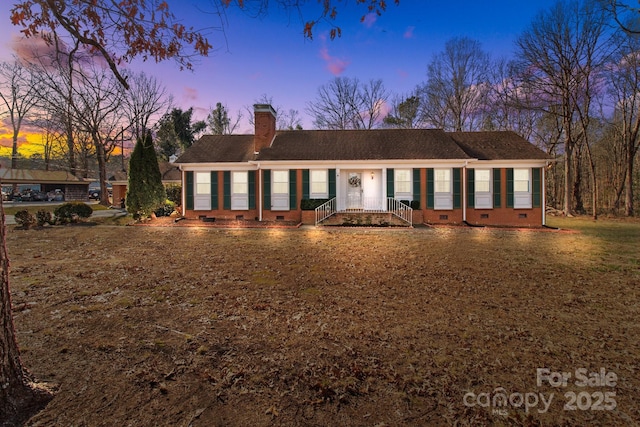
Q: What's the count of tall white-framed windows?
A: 8